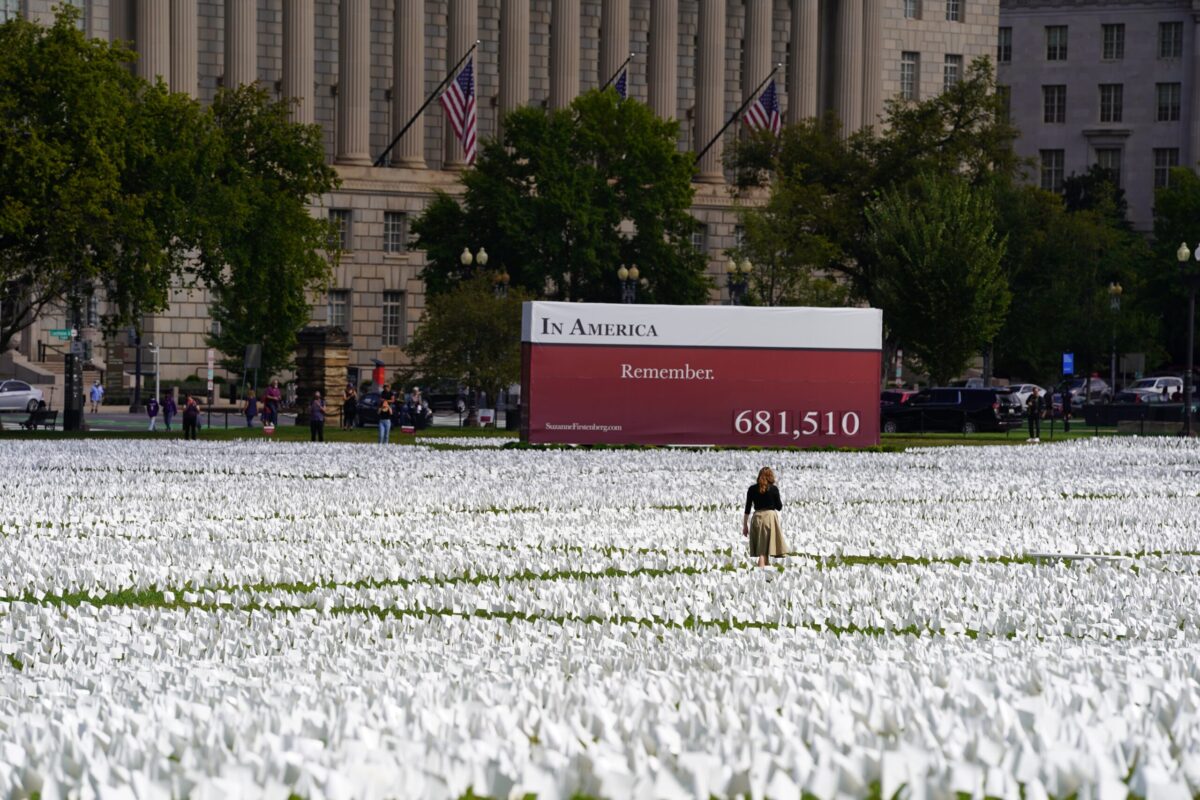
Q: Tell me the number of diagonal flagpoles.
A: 3